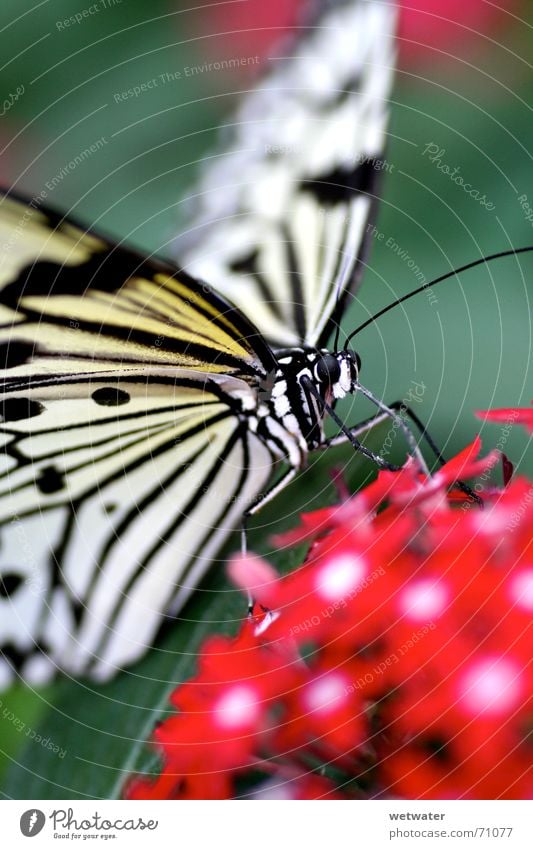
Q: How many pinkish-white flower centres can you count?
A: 6